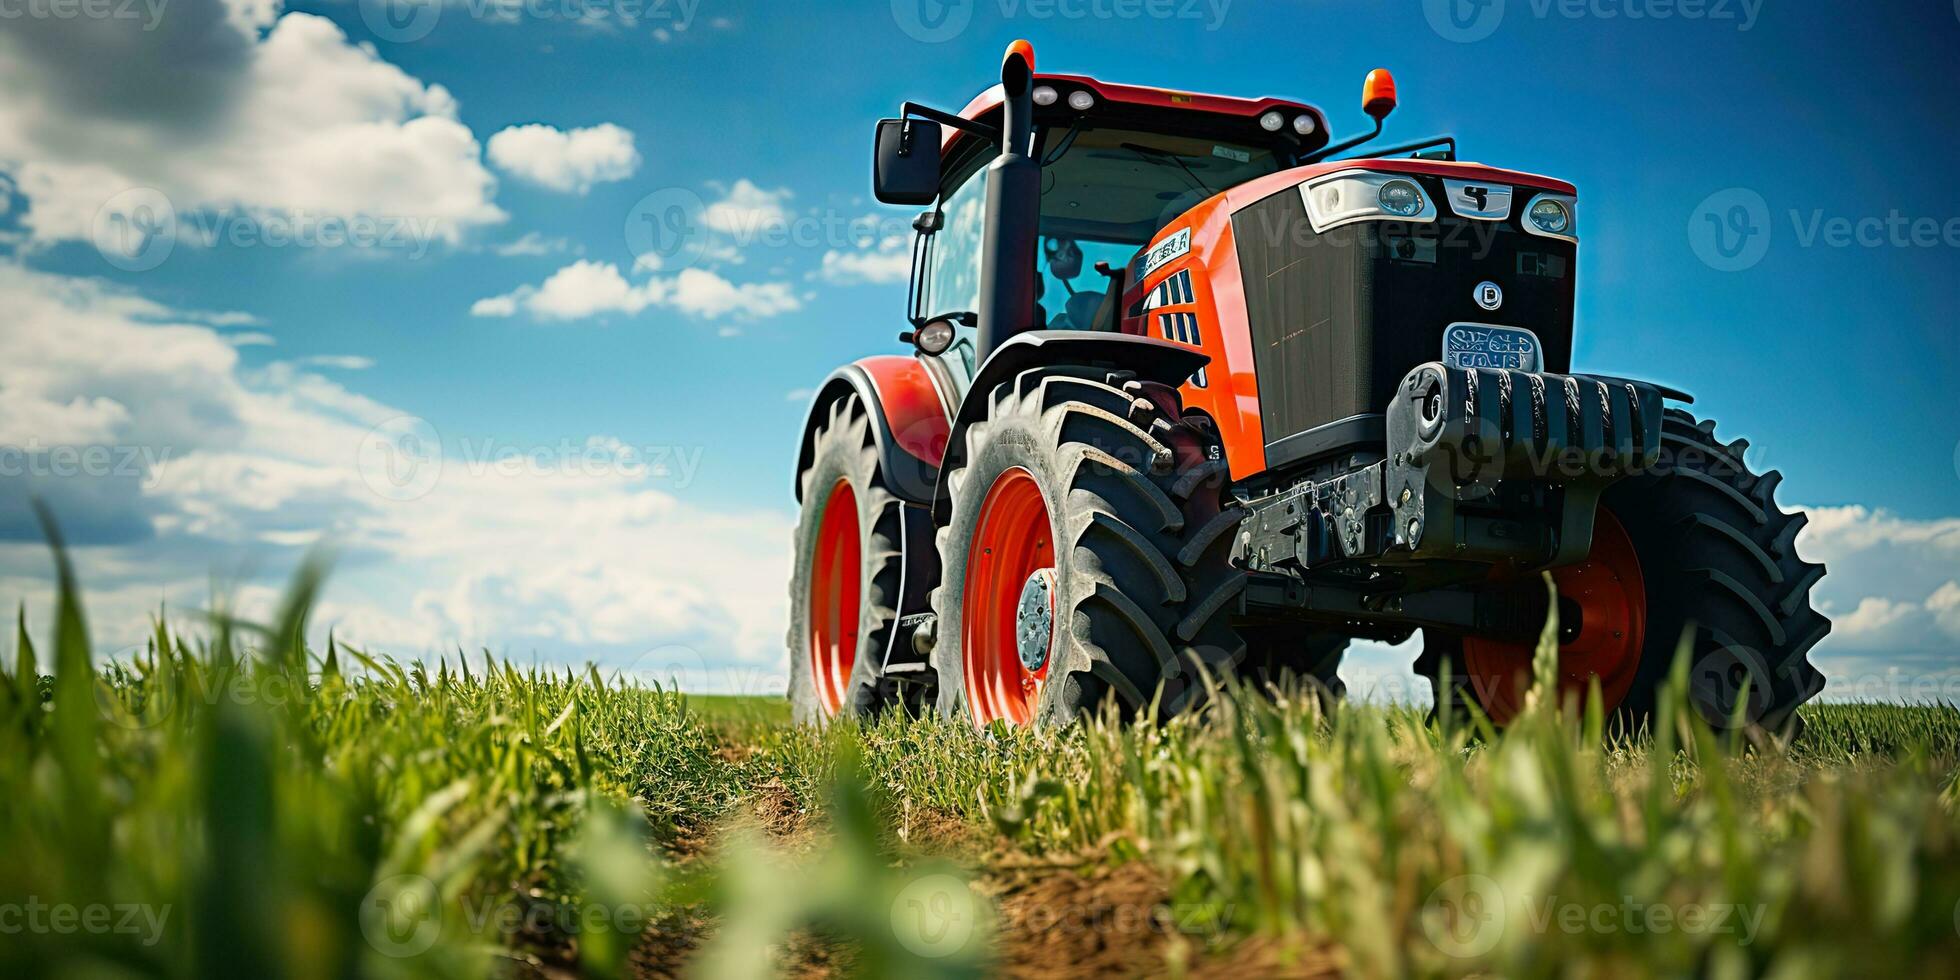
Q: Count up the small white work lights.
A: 4